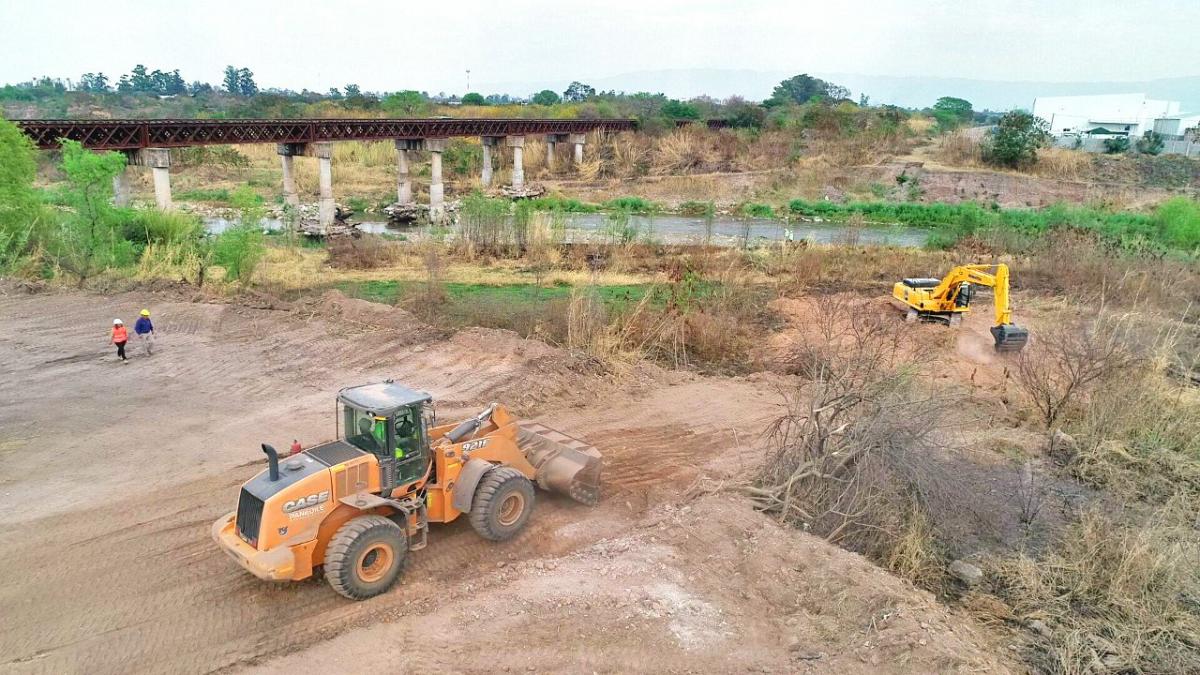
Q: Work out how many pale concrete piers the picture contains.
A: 10